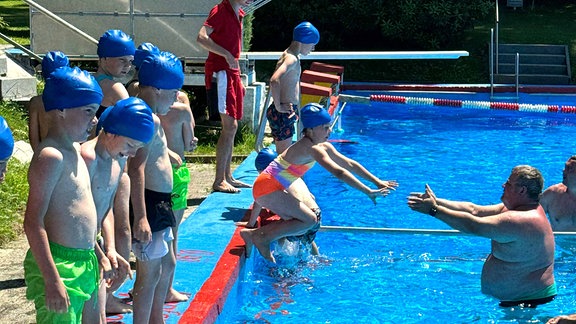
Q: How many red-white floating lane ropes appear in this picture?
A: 1